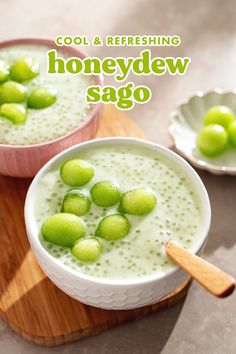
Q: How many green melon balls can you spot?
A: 15